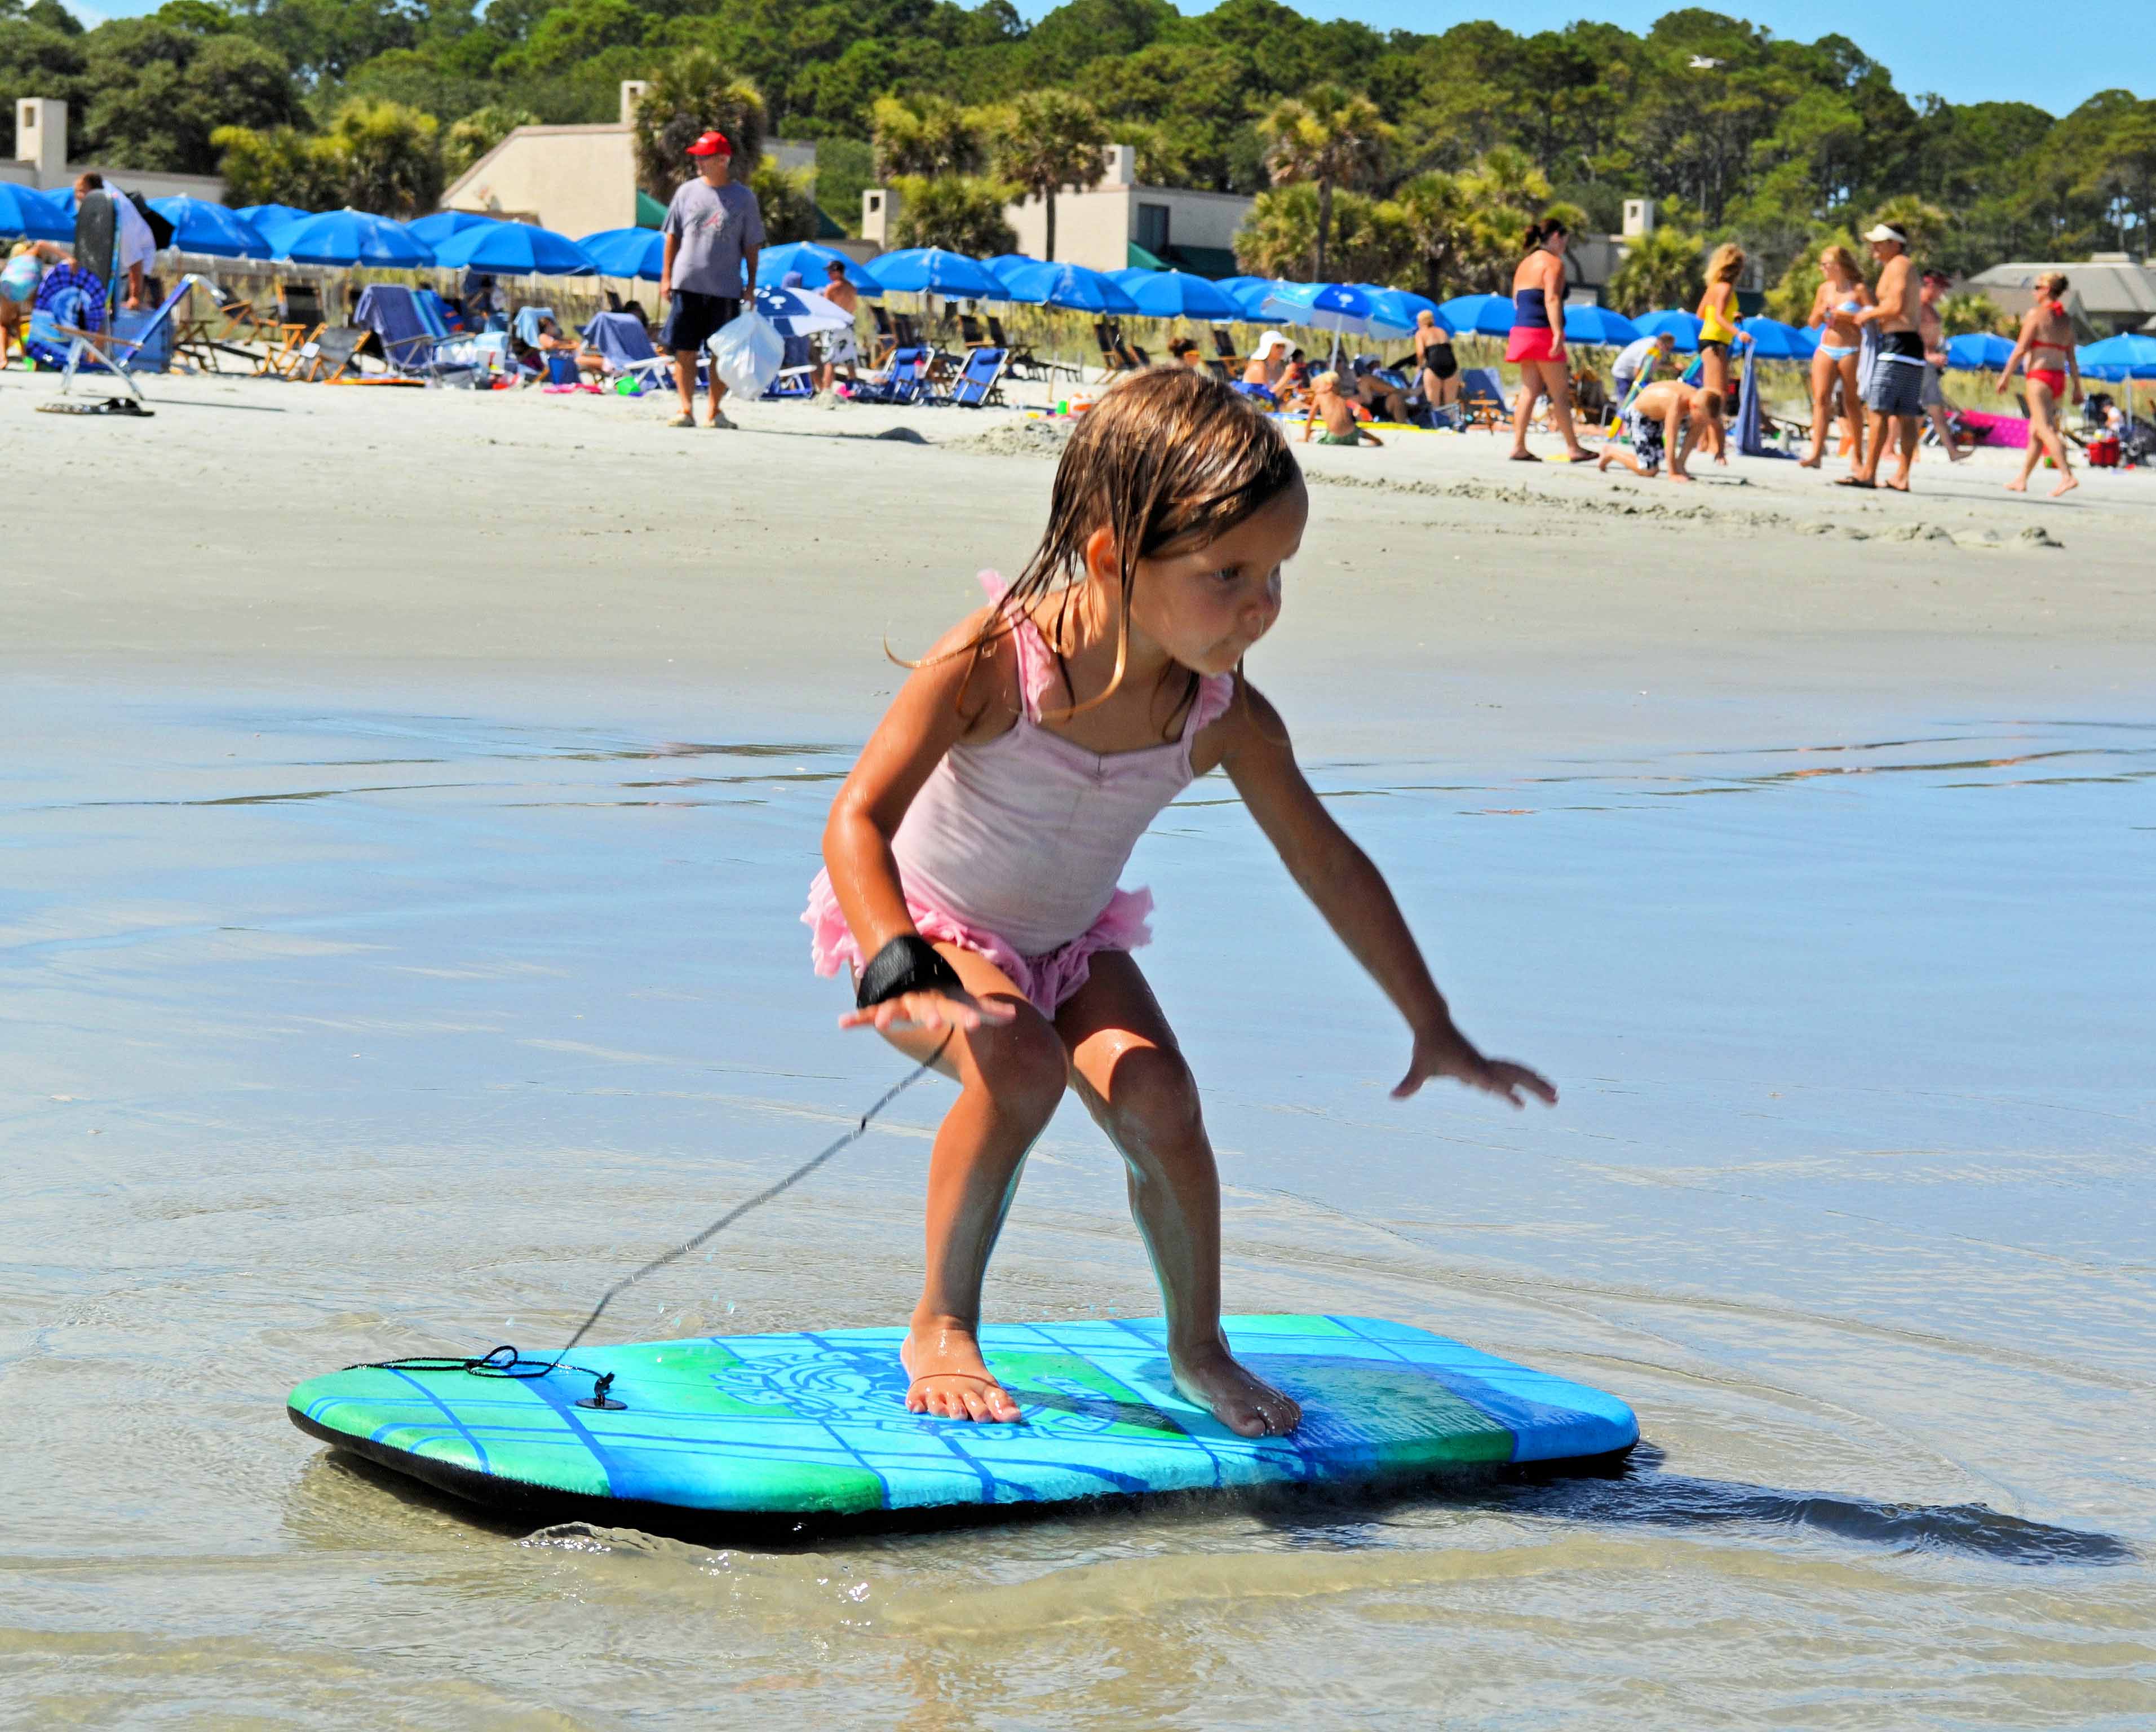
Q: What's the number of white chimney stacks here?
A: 5